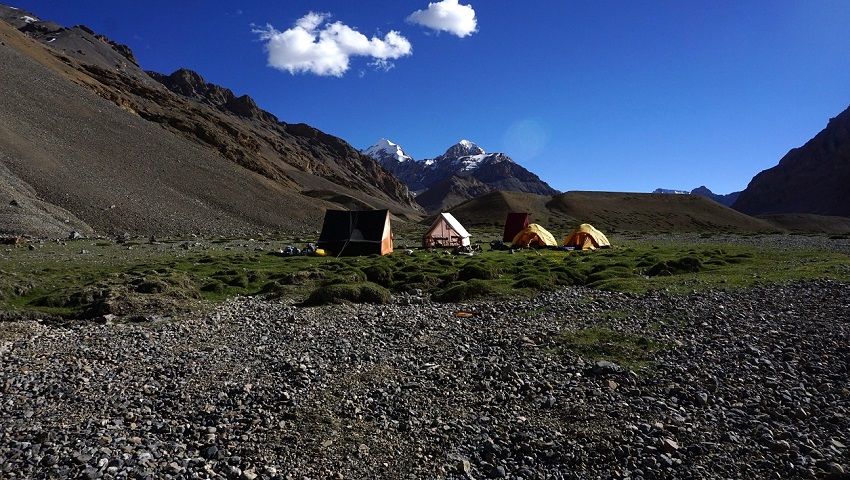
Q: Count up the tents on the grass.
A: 5